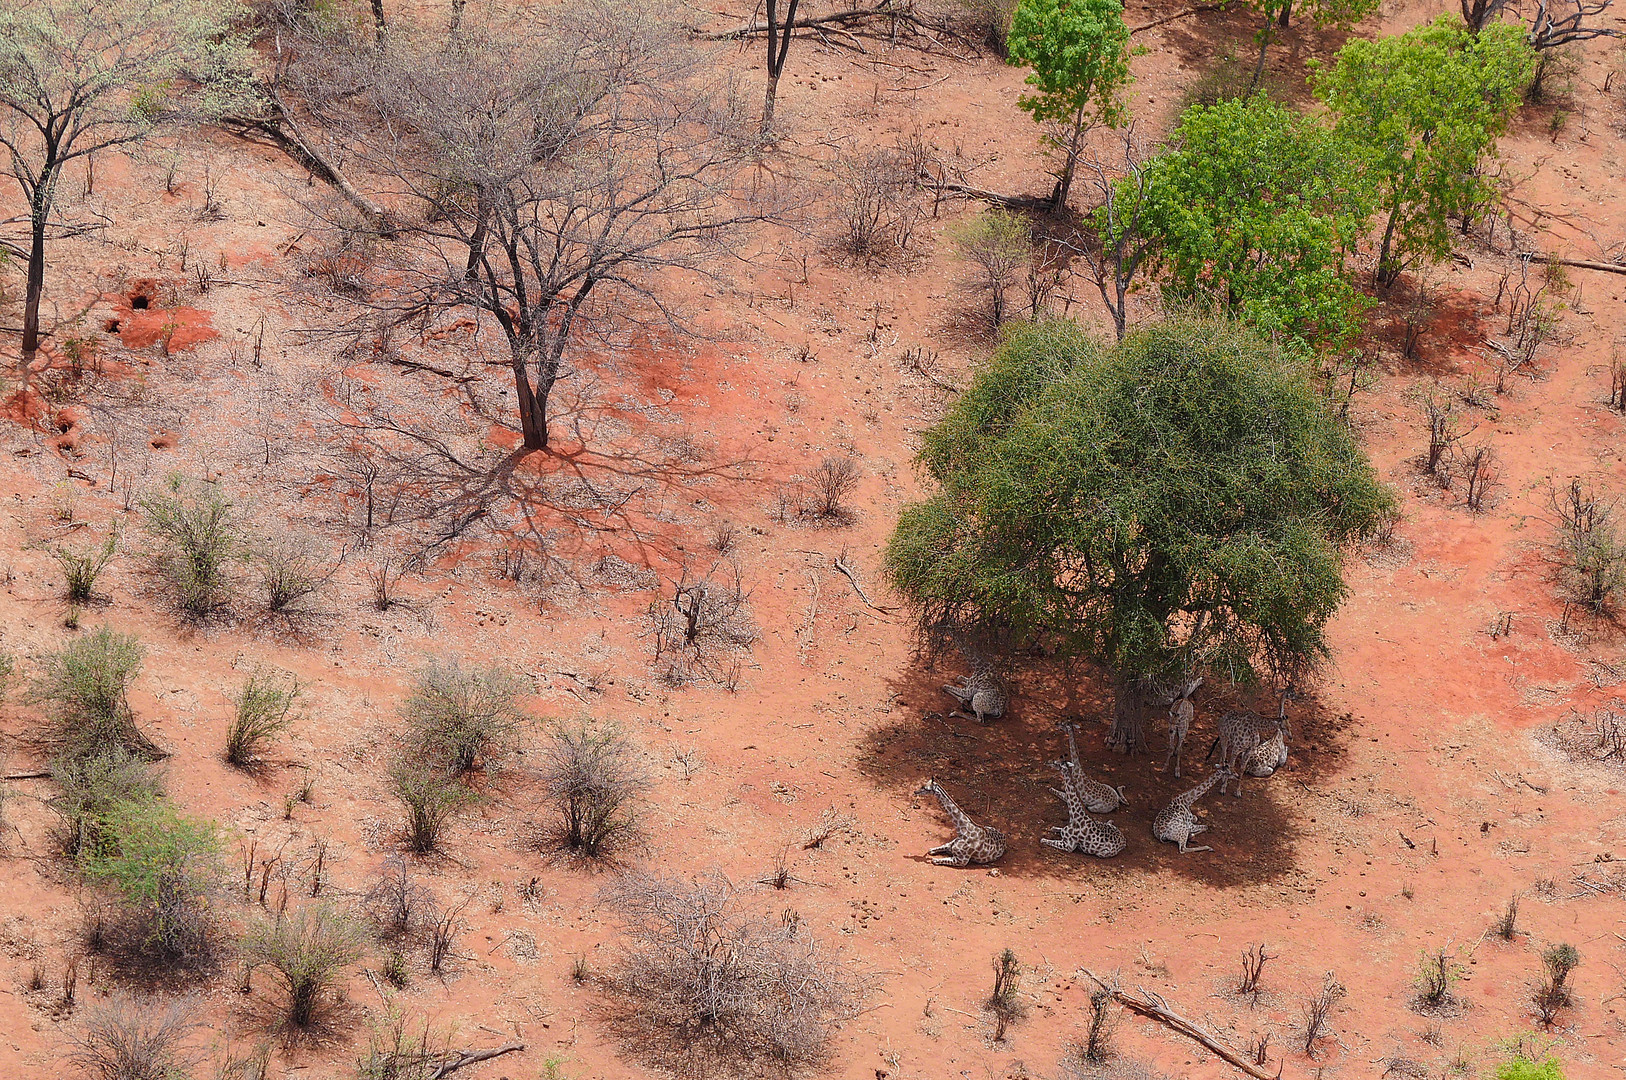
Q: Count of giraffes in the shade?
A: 8